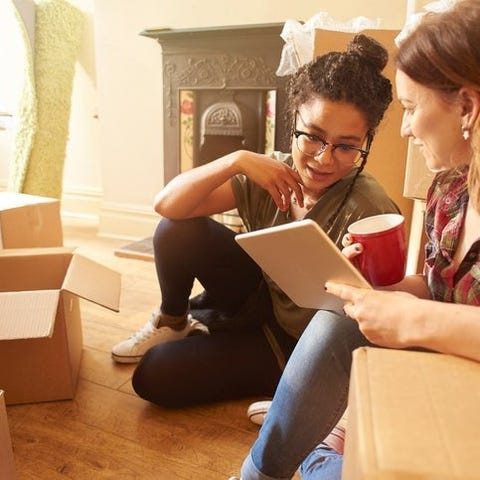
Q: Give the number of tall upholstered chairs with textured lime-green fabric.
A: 0